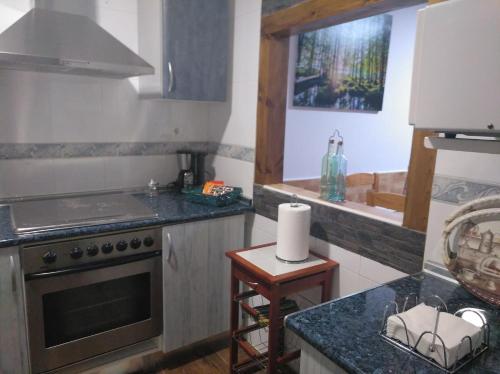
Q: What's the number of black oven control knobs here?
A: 7